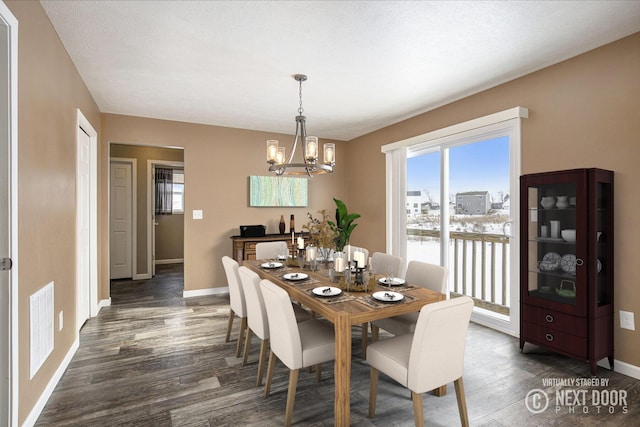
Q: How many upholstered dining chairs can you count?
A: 8